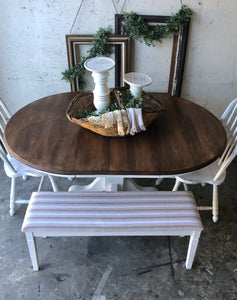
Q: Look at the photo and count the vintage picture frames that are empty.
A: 2